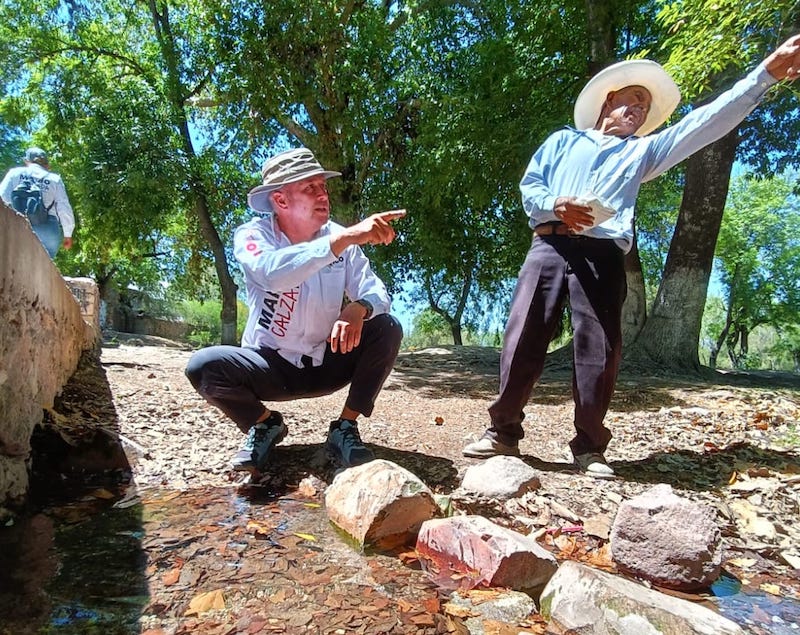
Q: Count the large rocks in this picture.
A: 5